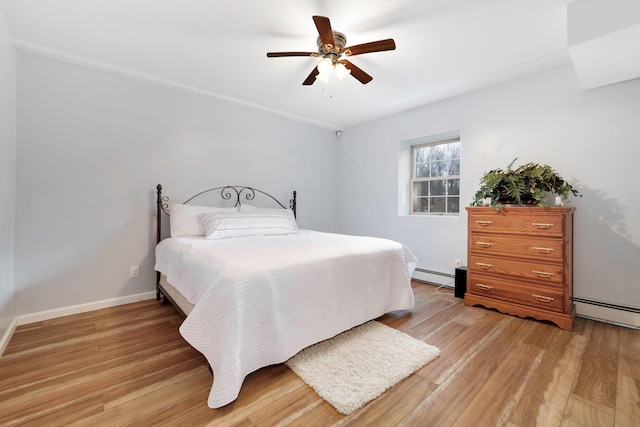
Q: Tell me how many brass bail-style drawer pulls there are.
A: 8